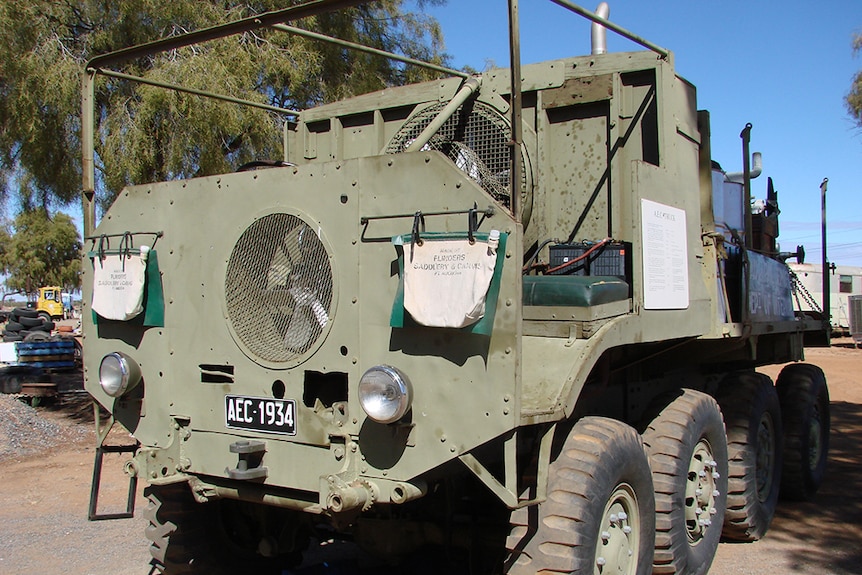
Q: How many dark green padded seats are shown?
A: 1